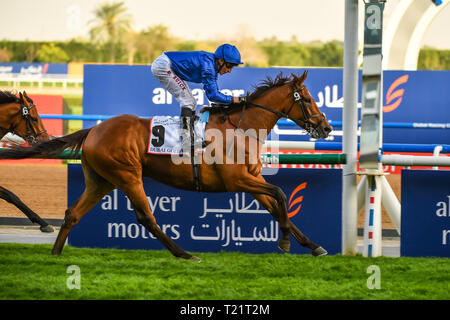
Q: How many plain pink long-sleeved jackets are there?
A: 0